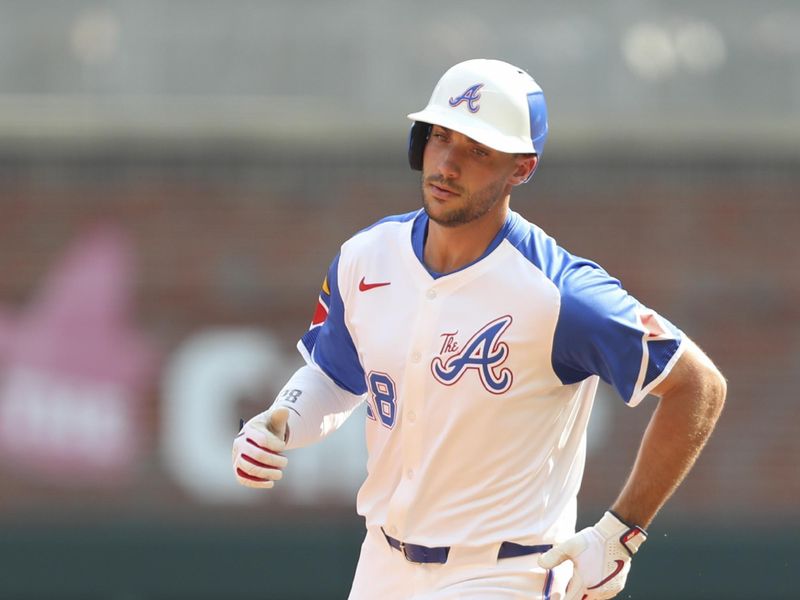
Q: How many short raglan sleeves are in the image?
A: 2